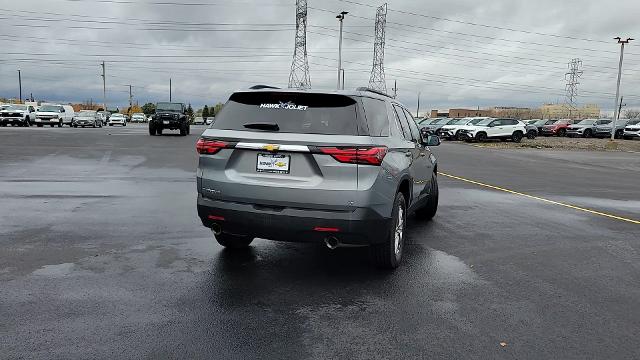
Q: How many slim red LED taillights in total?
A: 2